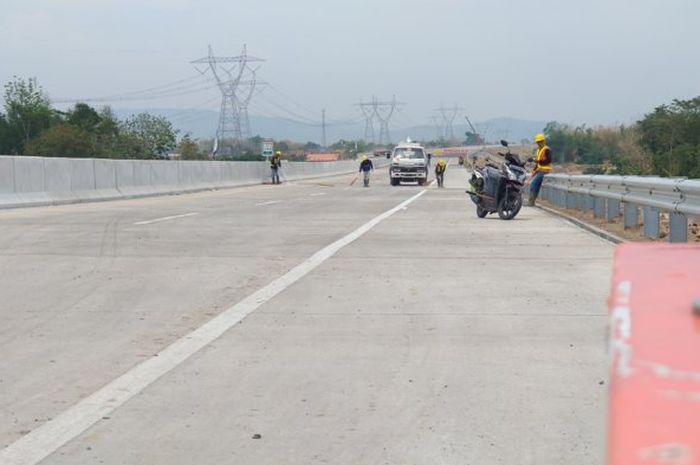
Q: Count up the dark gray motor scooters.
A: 1